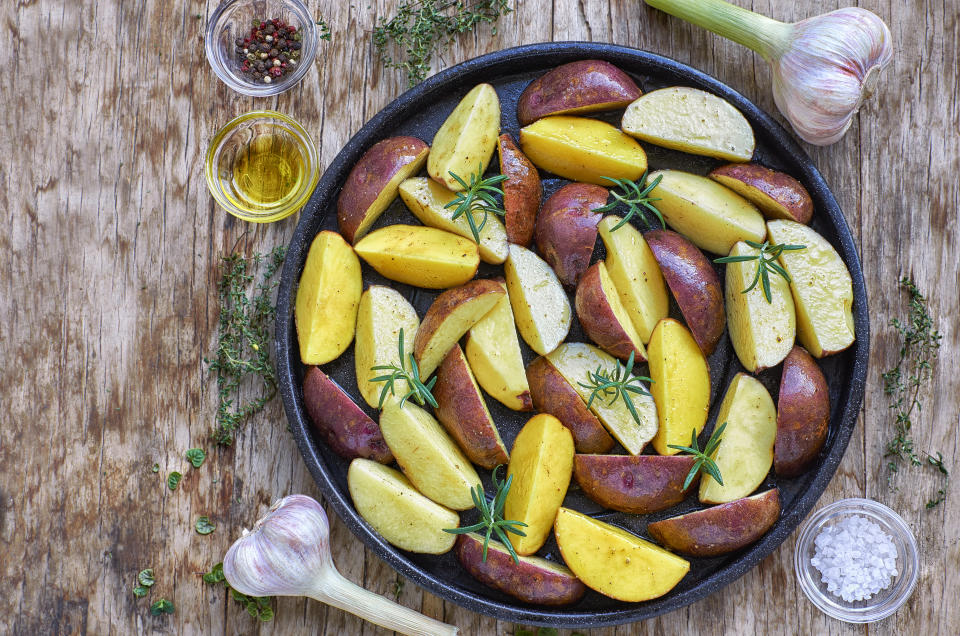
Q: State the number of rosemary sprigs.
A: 7